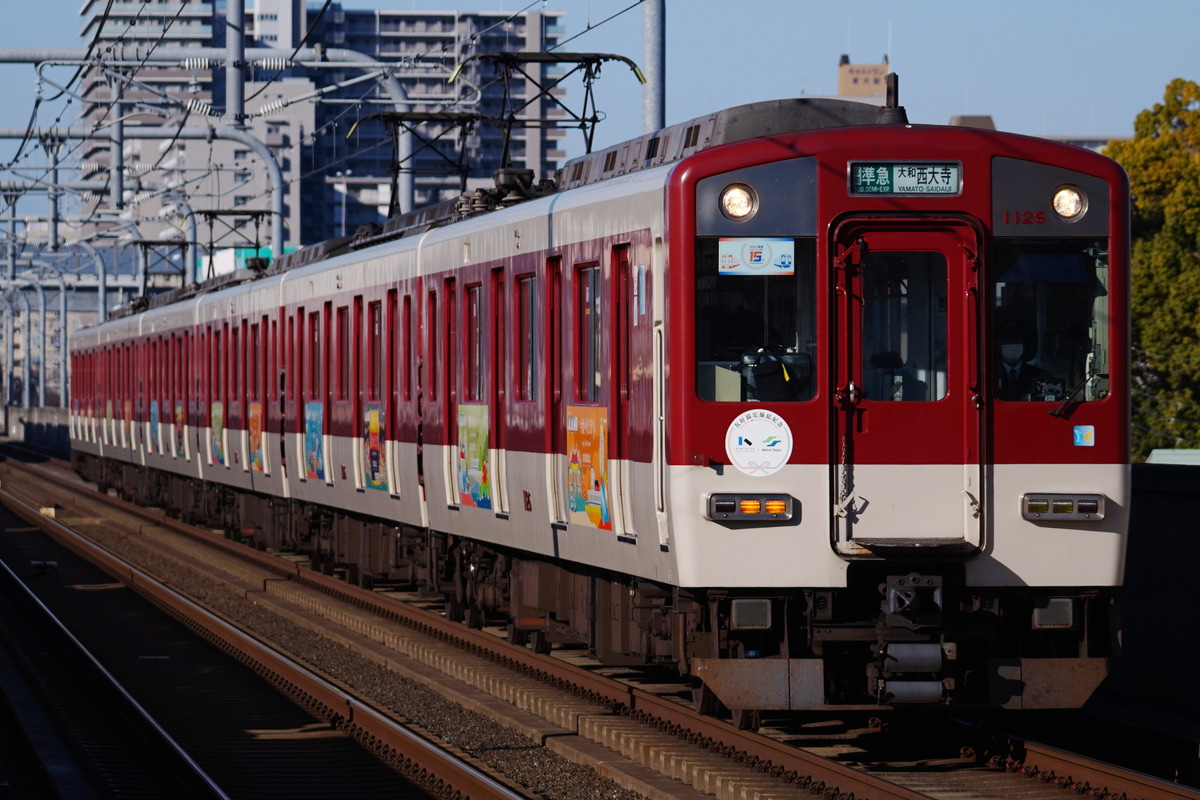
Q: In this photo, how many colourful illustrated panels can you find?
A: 12